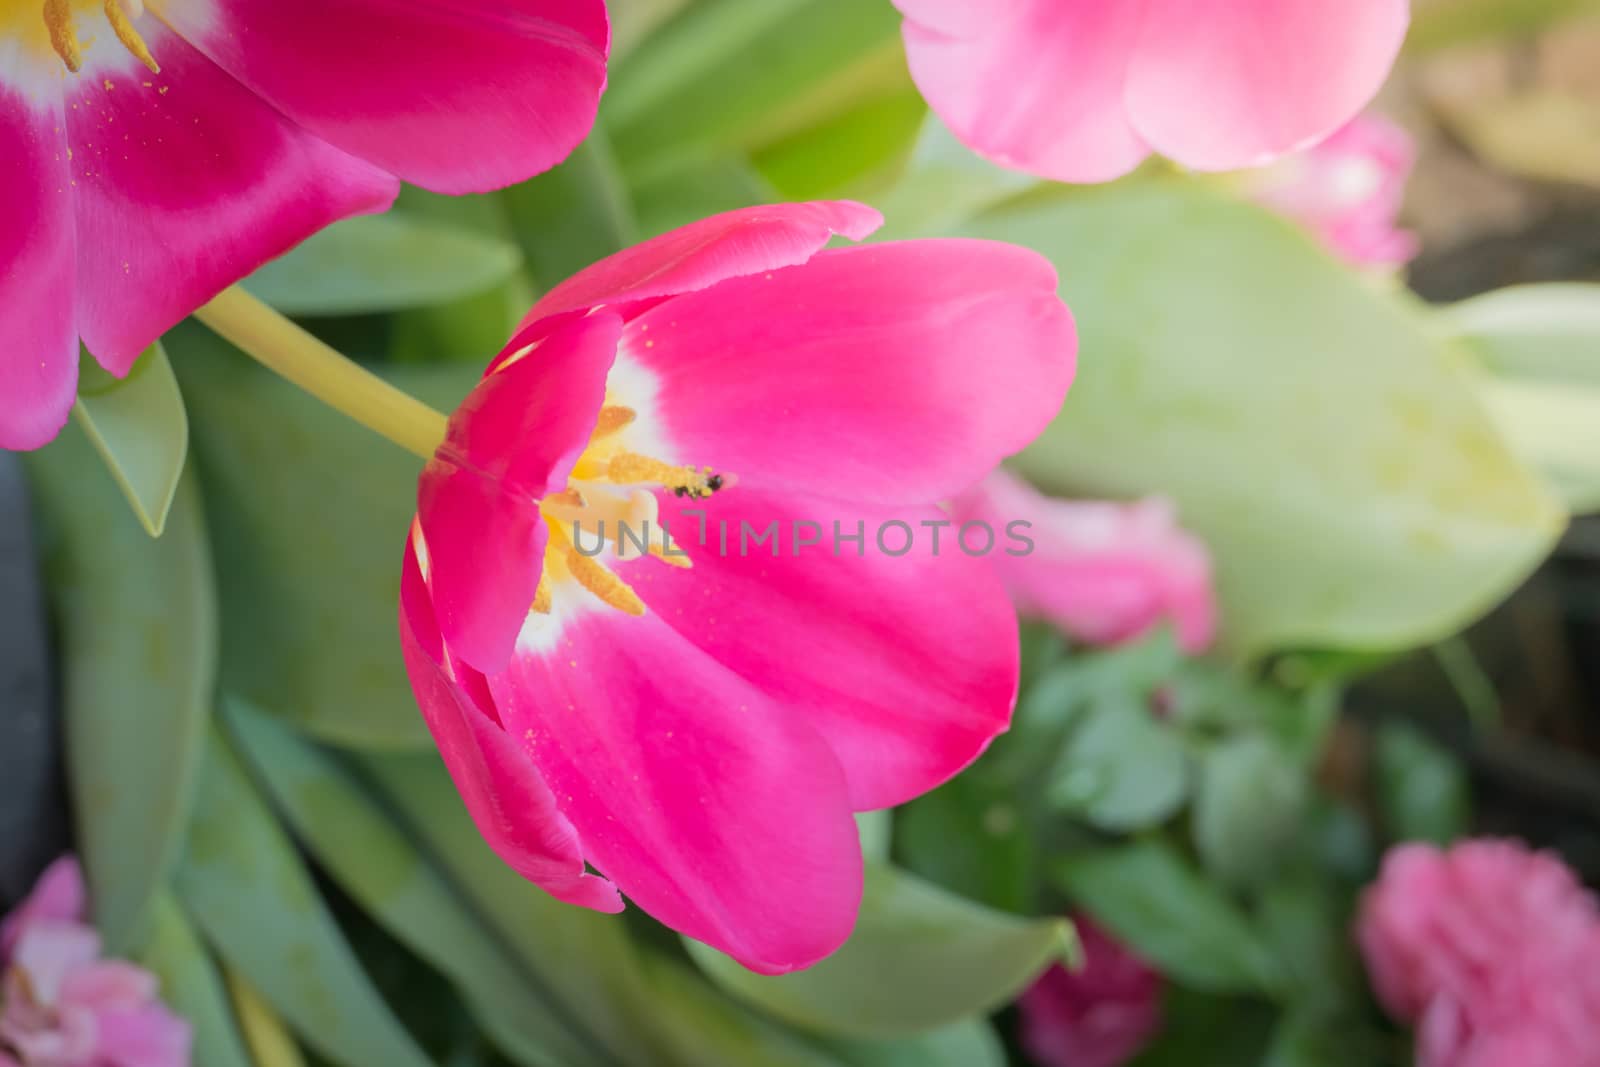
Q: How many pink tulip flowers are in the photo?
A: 3